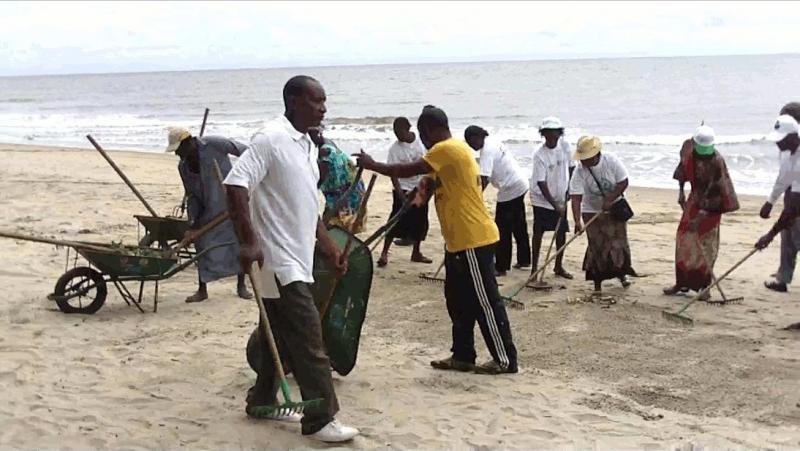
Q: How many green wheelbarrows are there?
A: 3